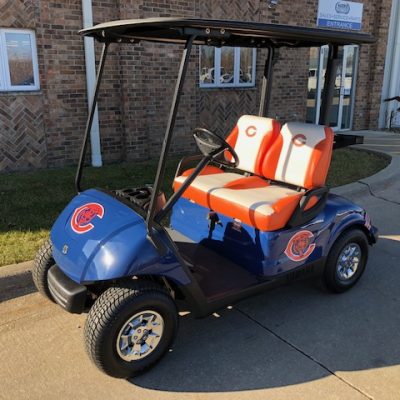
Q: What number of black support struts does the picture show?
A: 4